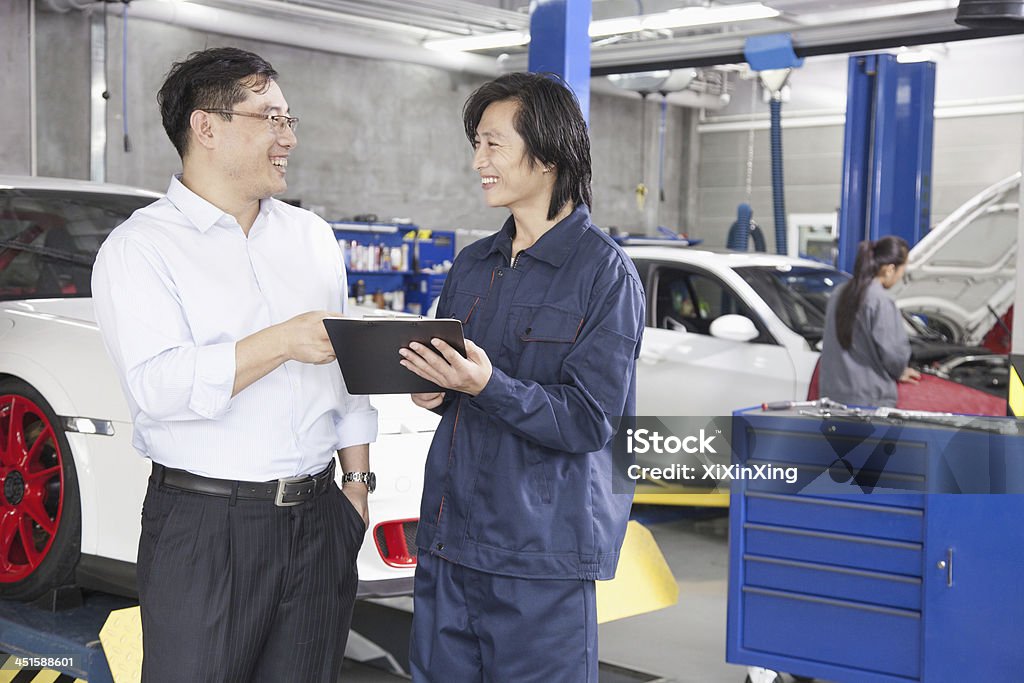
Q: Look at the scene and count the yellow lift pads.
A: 2